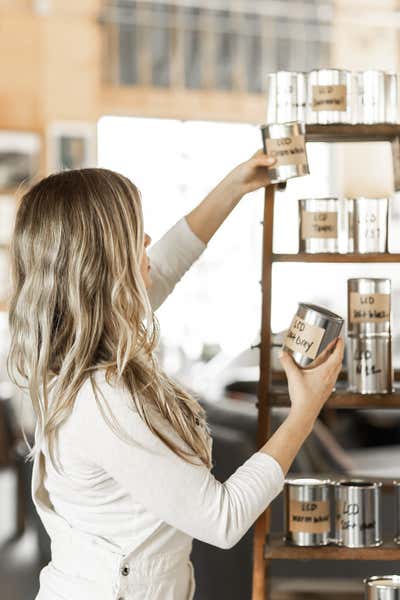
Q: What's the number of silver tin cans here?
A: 14